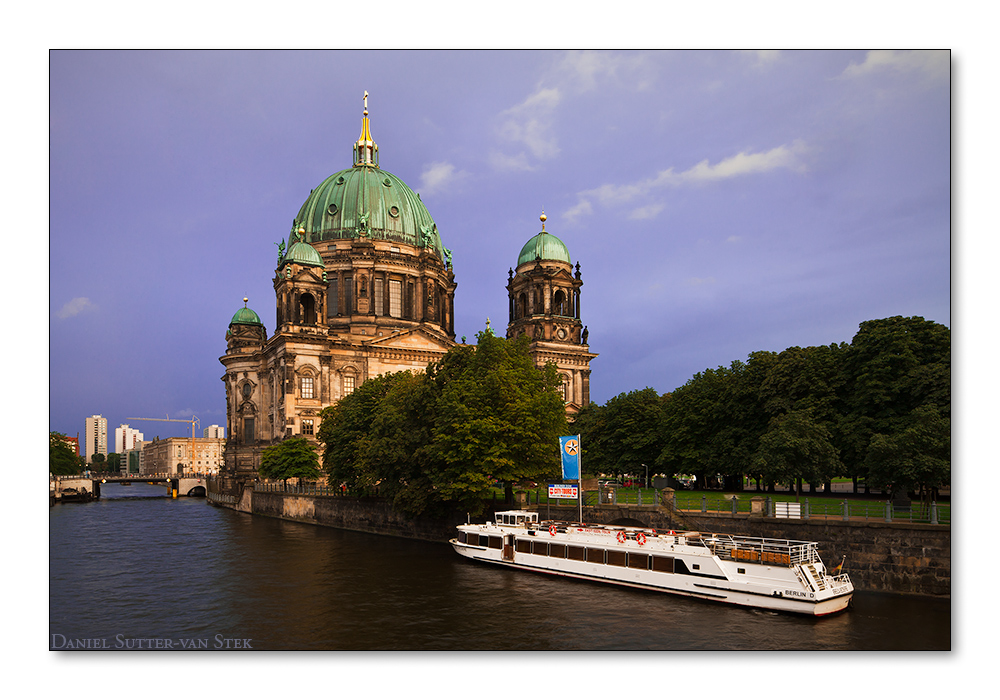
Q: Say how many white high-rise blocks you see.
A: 3